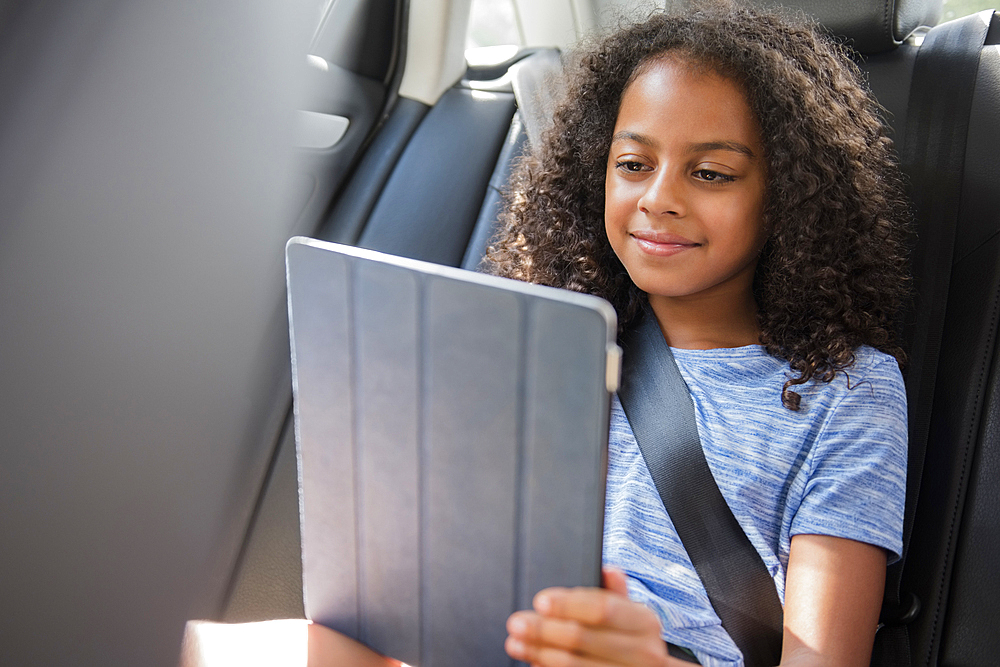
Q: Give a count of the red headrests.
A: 0